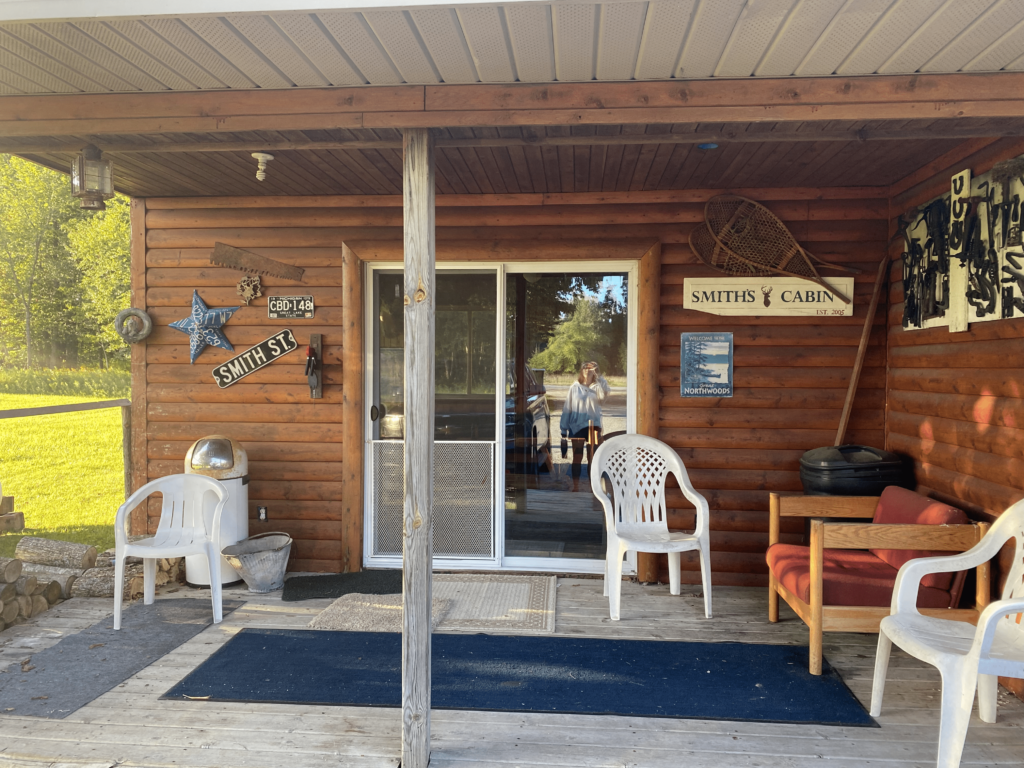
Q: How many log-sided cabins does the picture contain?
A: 1